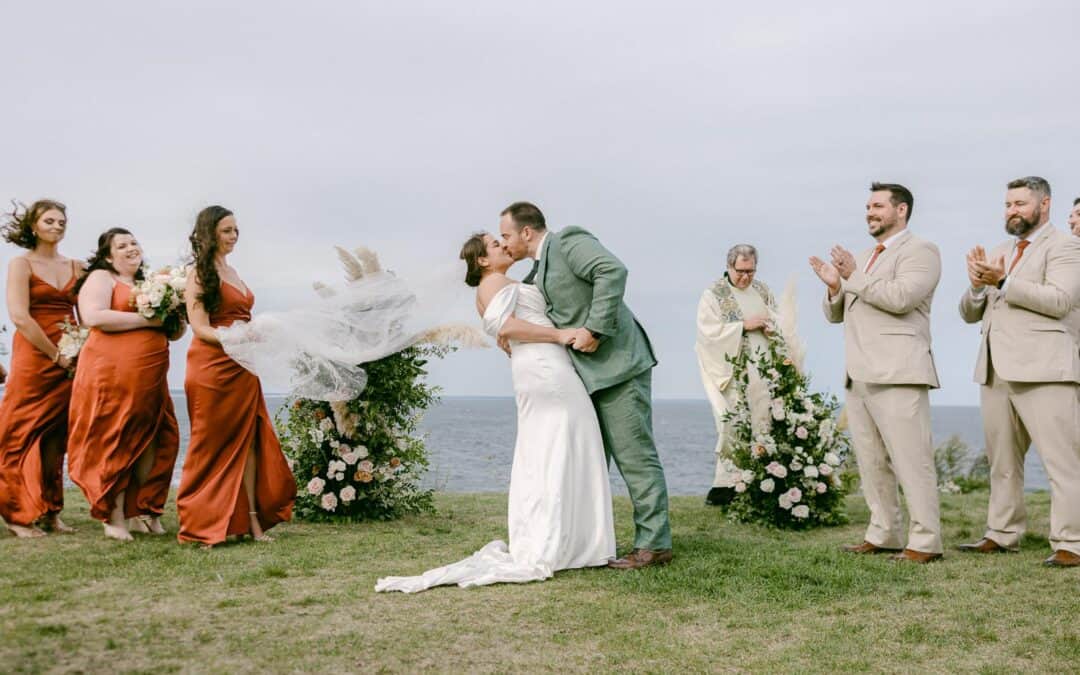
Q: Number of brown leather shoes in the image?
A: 5